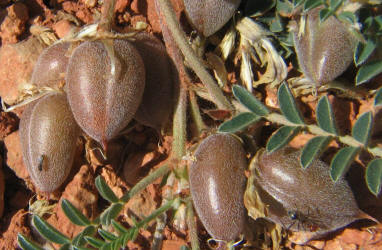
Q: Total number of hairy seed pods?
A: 8